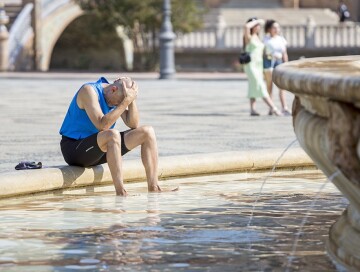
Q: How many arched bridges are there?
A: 1